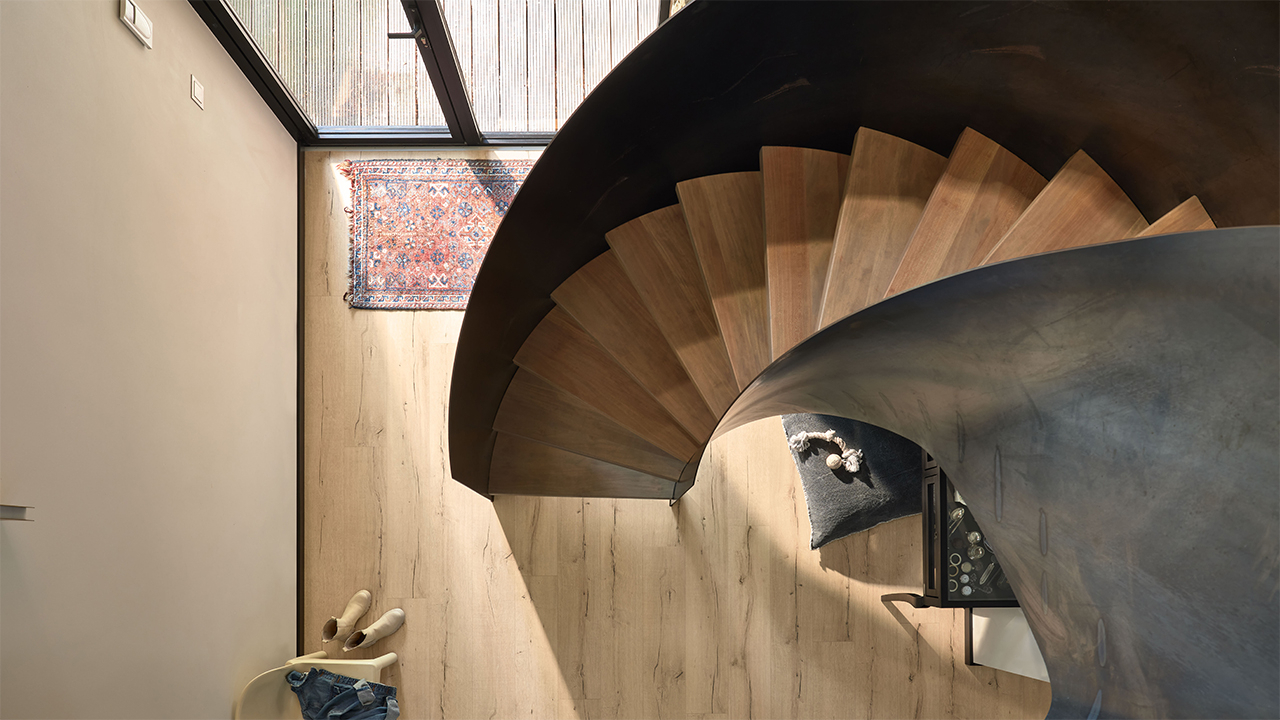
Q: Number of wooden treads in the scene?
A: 11